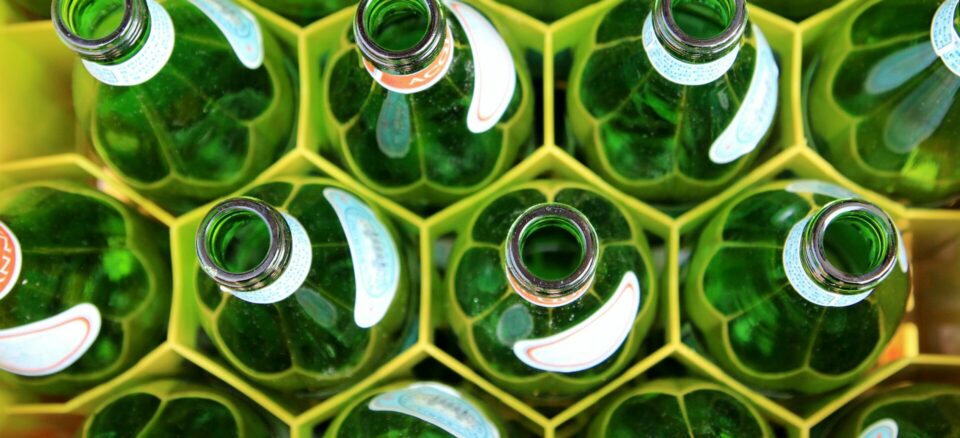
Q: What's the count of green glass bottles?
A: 12